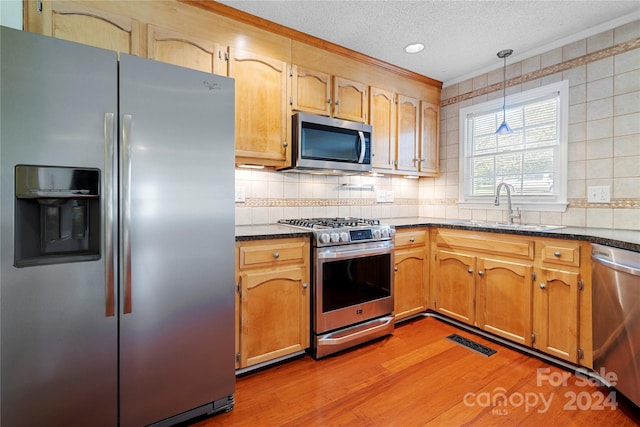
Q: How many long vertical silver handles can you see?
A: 2